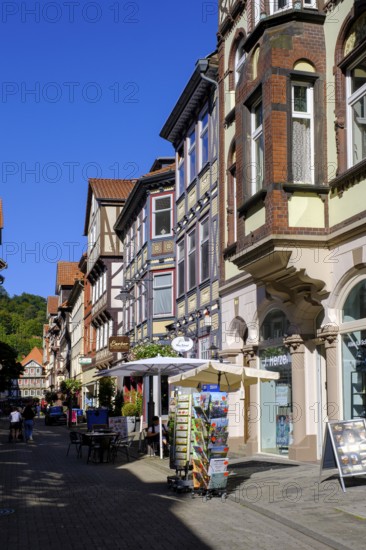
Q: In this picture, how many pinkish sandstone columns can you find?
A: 3